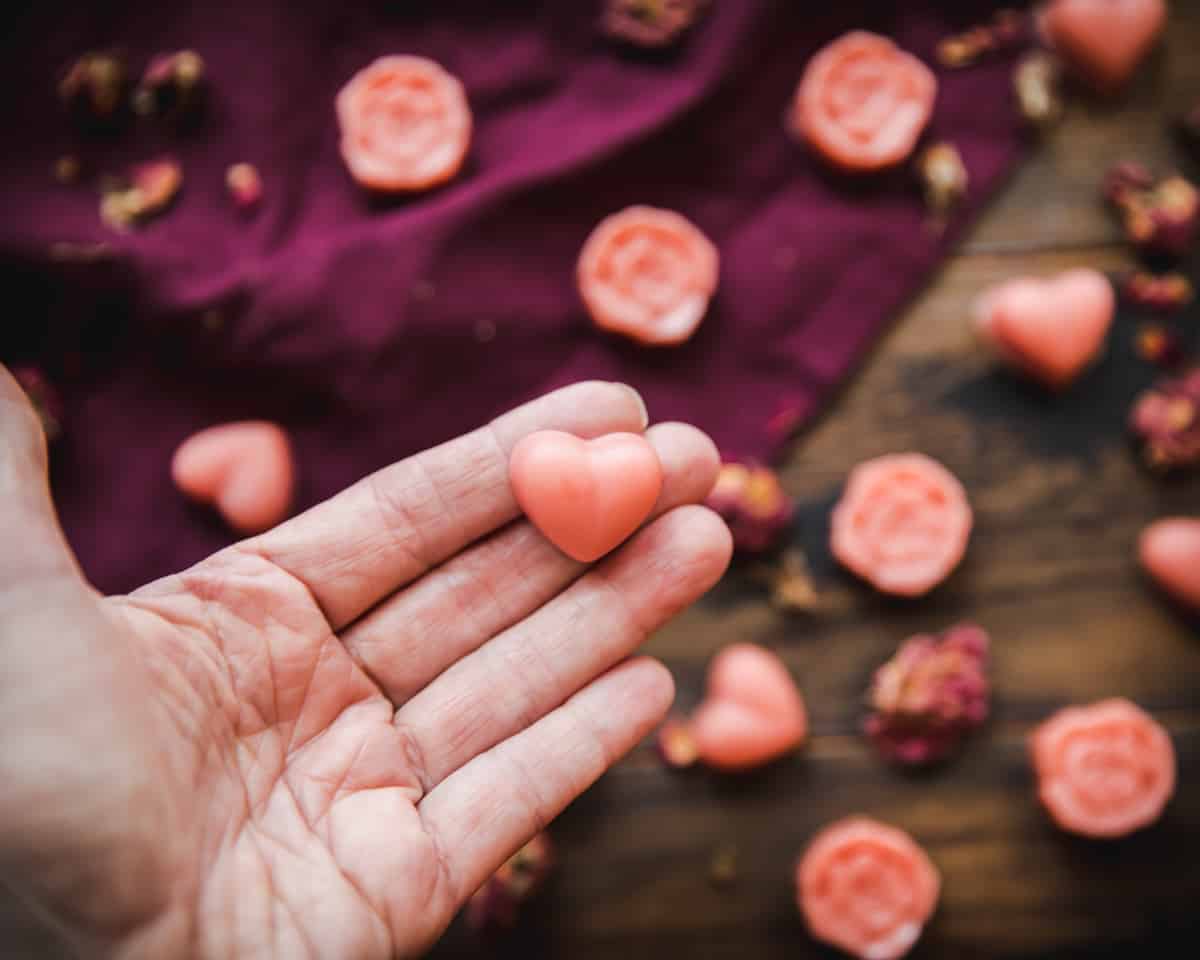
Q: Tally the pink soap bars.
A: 12